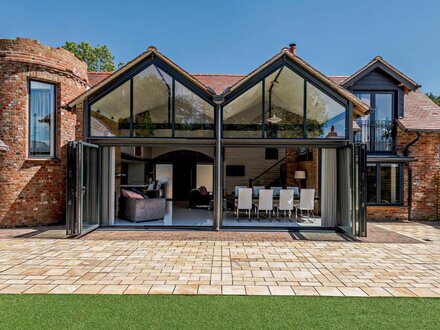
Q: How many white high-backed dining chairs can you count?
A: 8